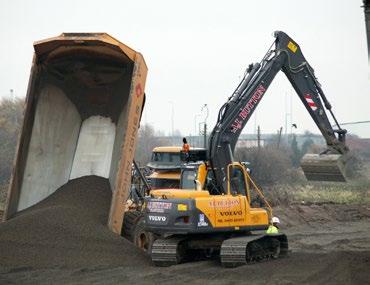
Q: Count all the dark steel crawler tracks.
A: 2